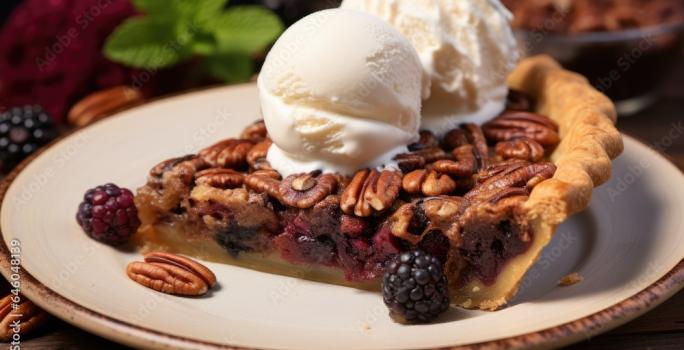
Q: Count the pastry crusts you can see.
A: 1